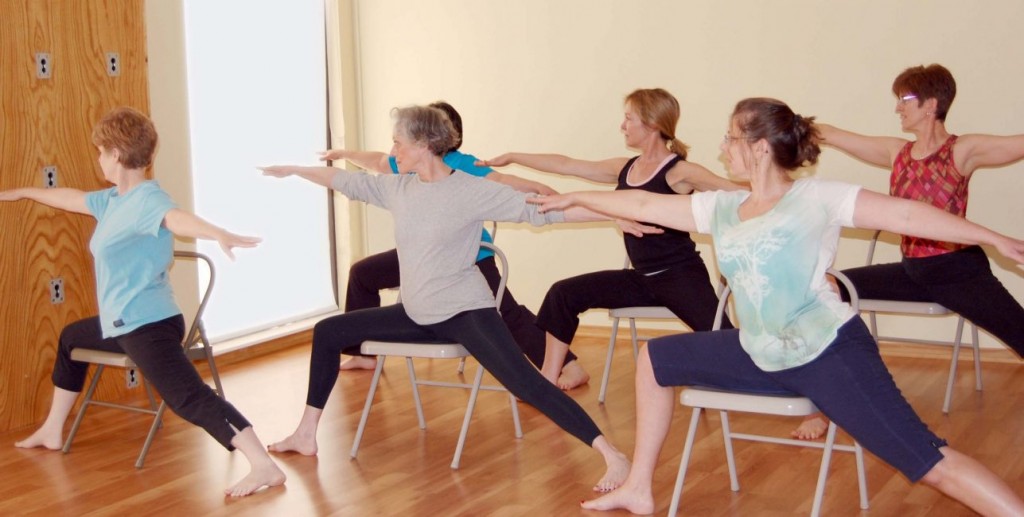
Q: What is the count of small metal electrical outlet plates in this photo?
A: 5